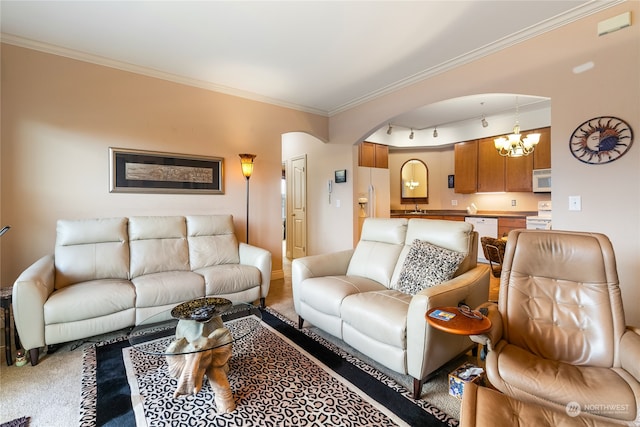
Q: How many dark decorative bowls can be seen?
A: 1